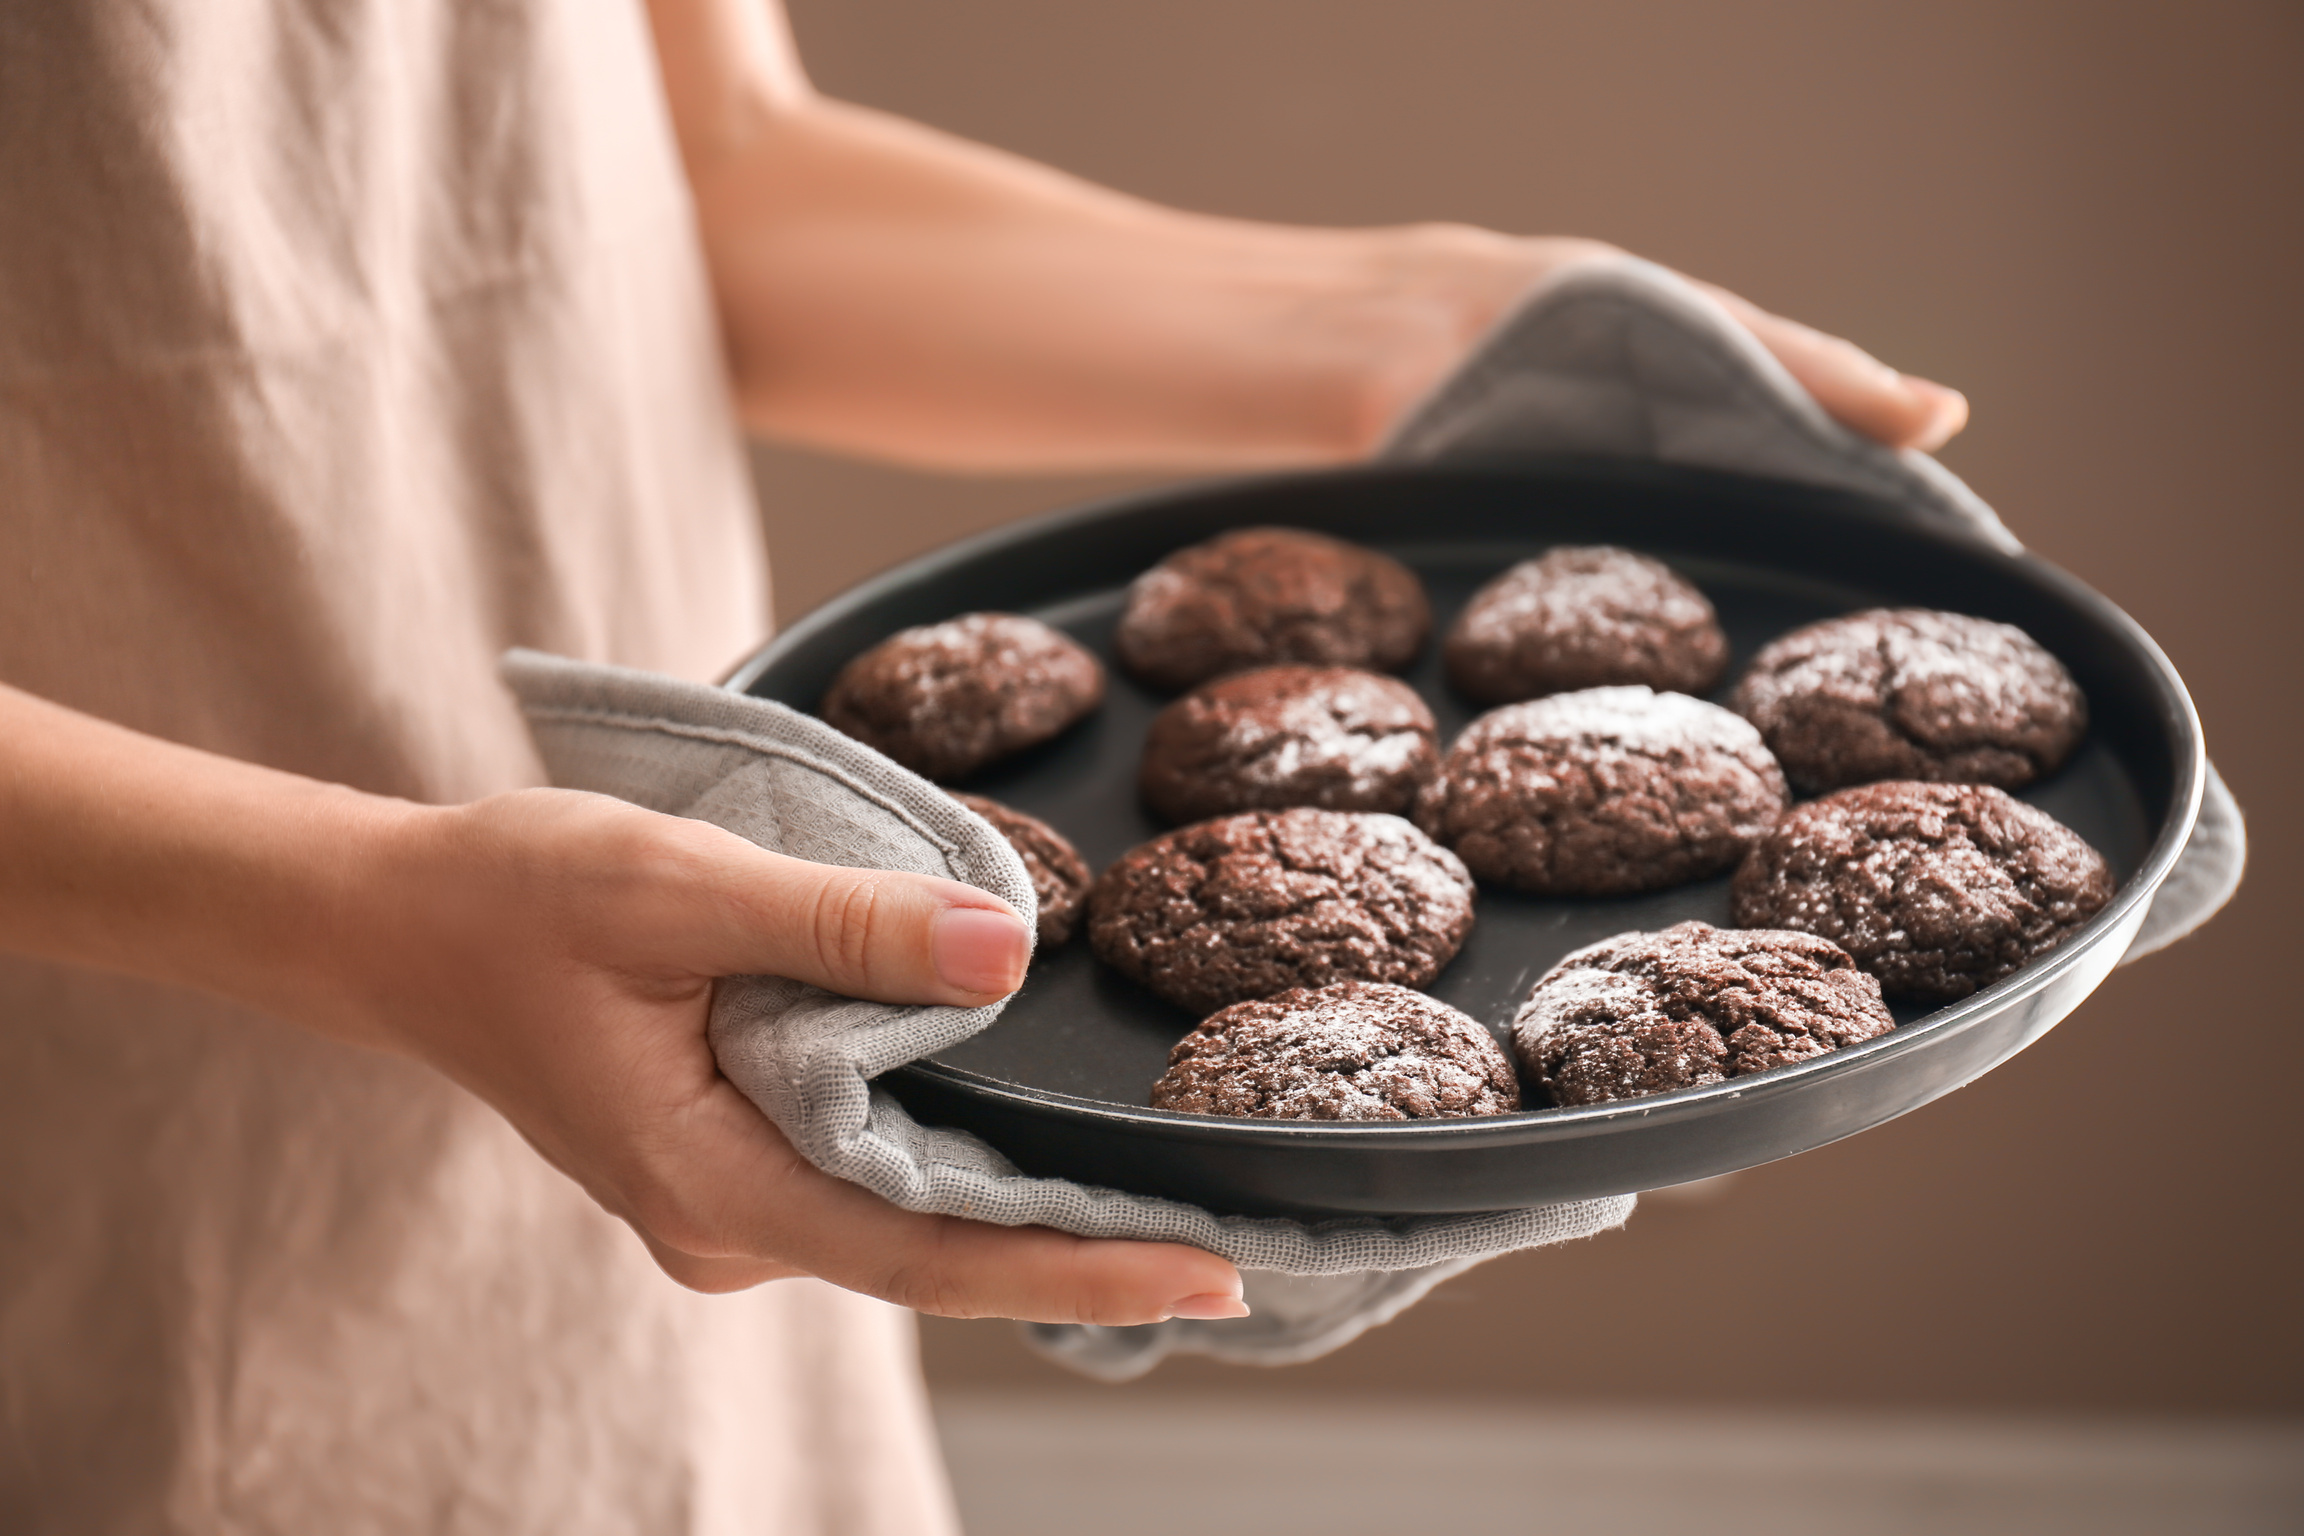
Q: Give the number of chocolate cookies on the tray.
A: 11